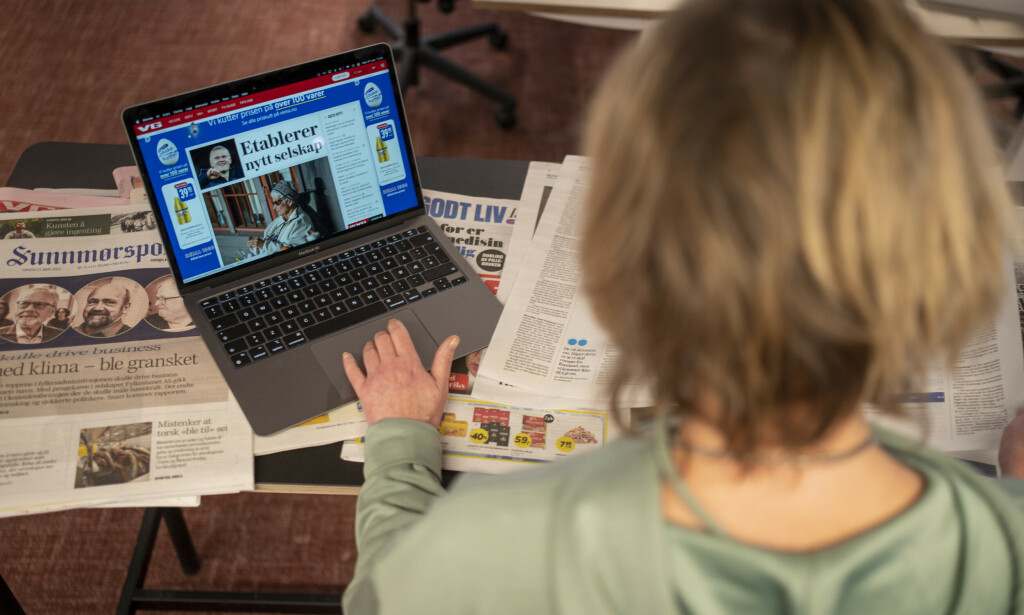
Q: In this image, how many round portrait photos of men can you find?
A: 3